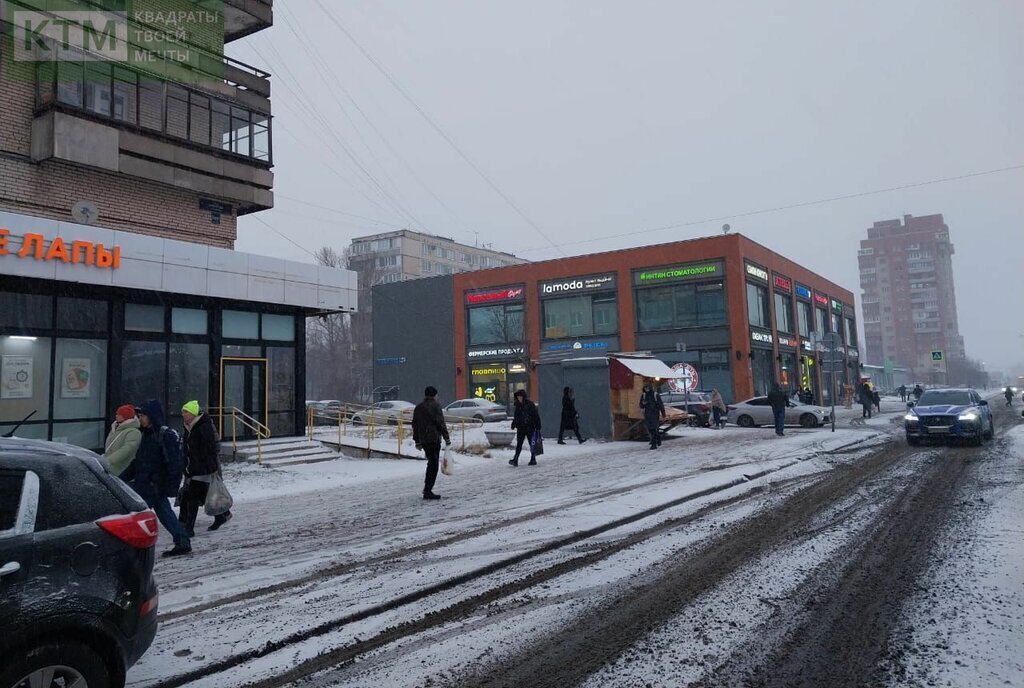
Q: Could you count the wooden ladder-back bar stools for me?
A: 0